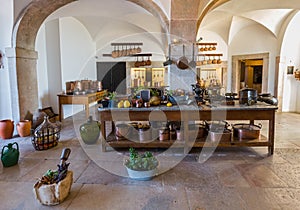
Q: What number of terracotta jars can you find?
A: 2